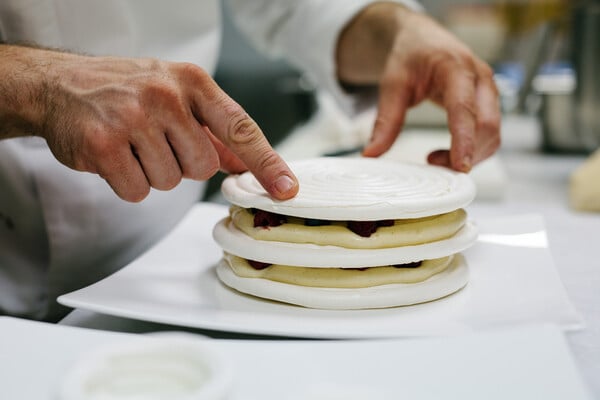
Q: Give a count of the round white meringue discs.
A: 3